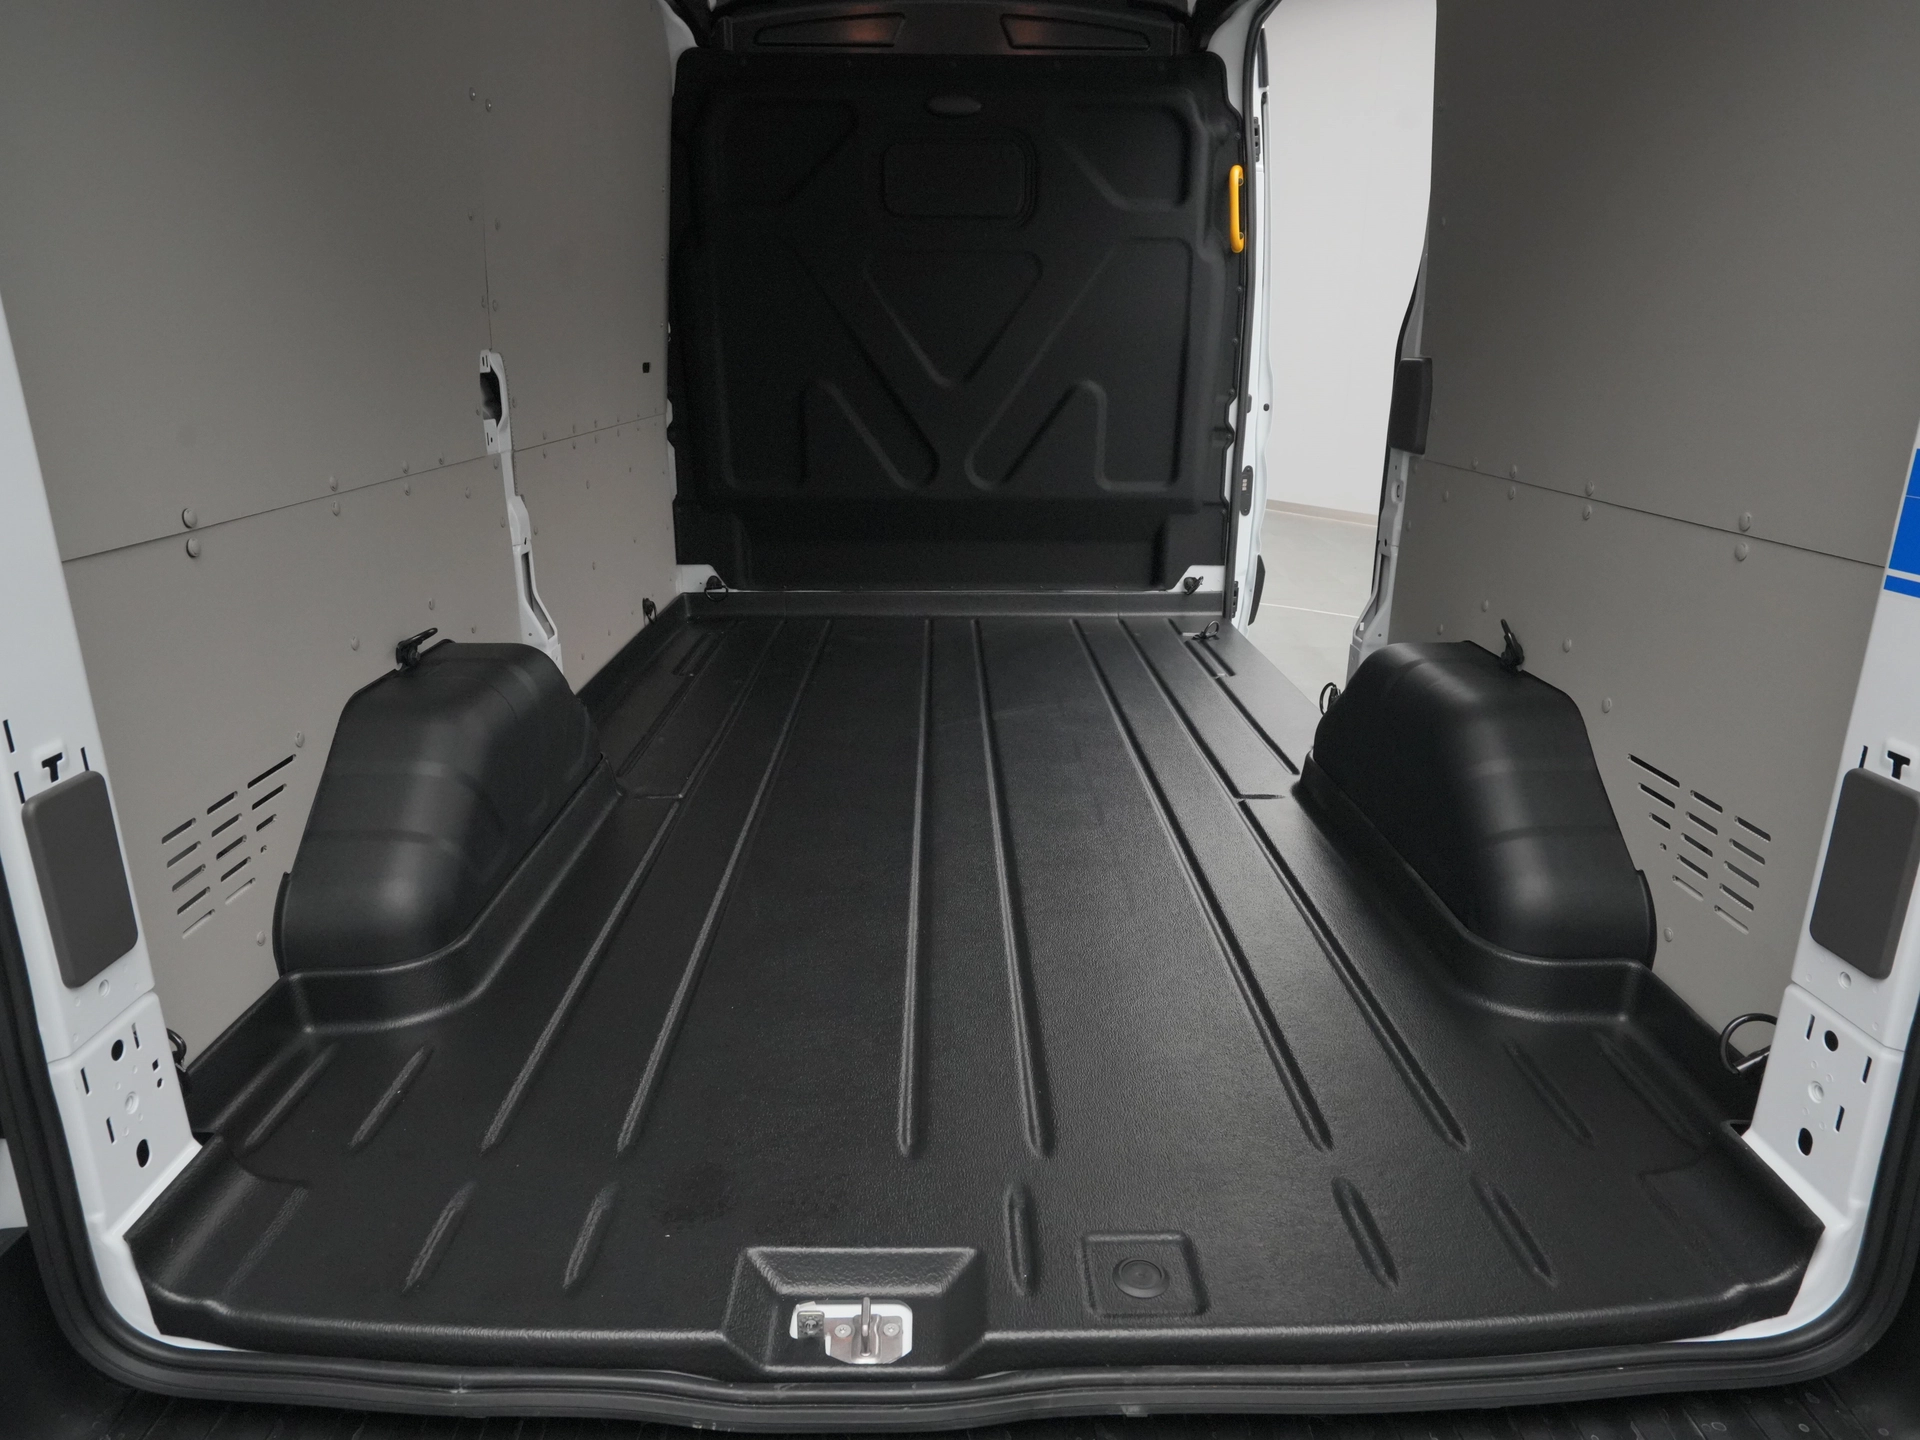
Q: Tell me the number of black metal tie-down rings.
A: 9